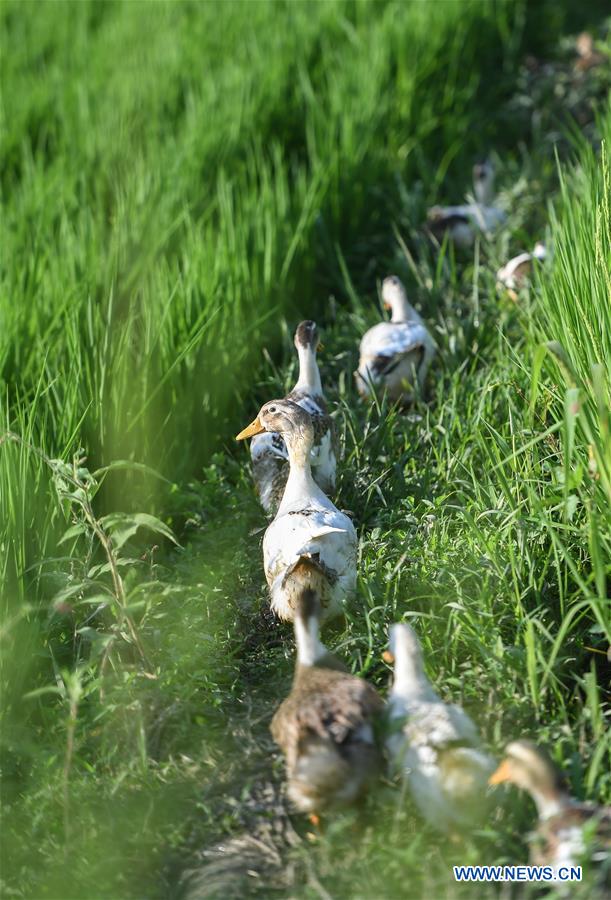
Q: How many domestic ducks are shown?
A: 8